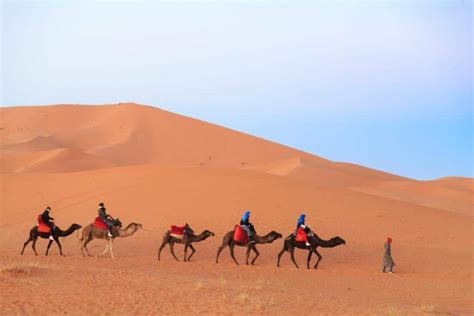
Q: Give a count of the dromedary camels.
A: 5